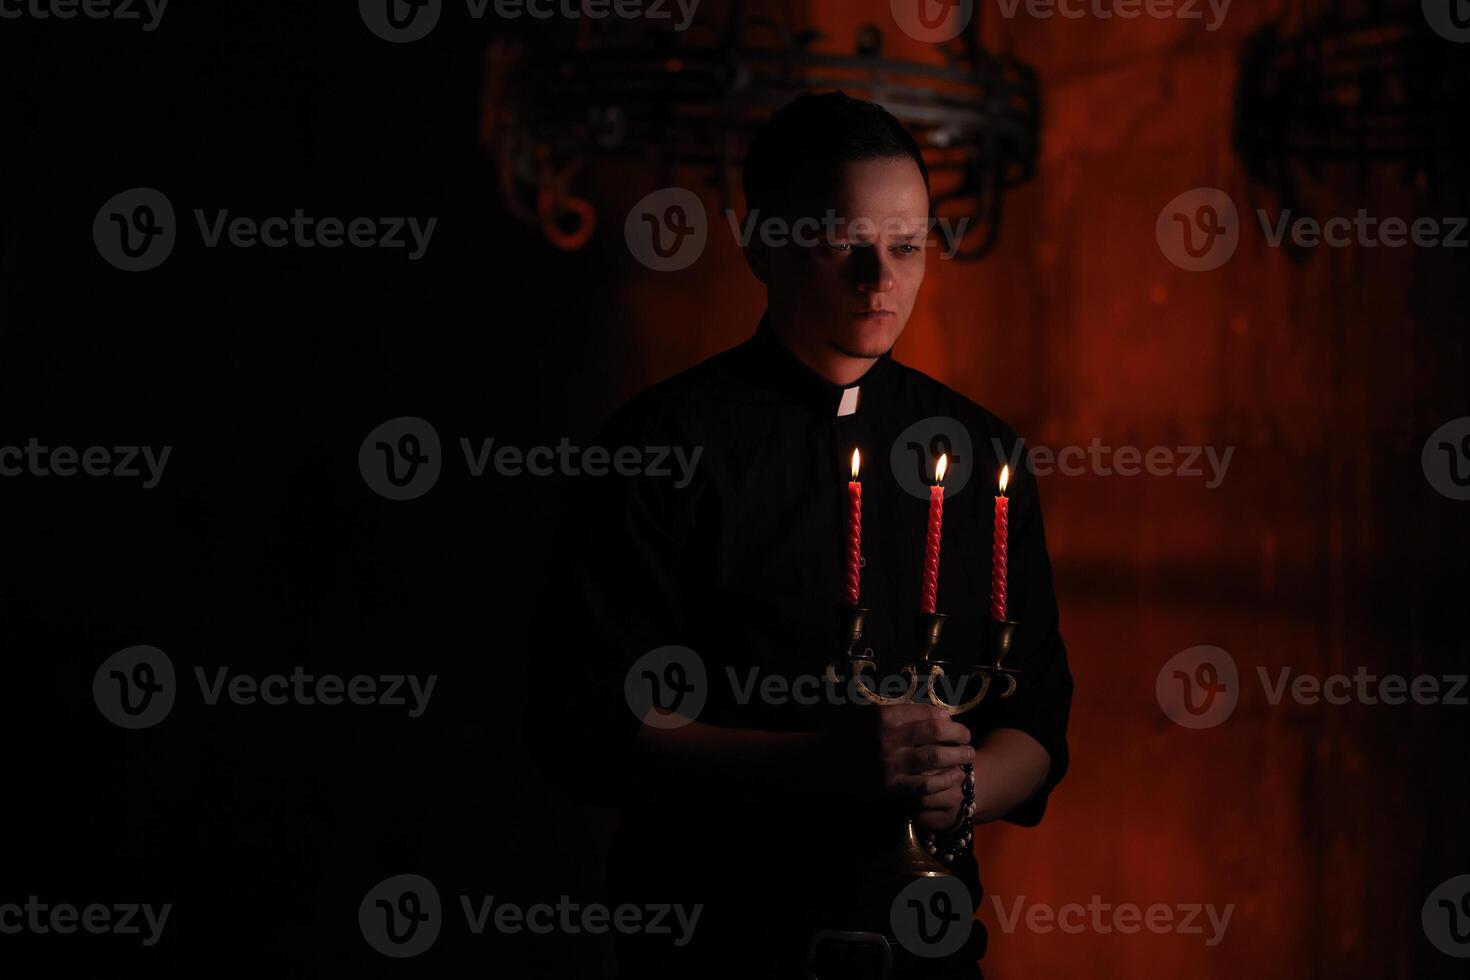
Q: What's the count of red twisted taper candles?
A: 3